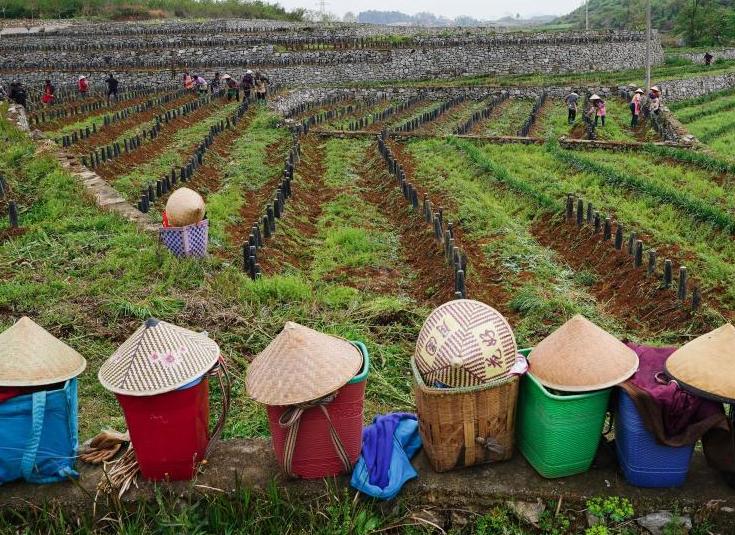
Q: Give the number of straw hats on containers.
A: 7